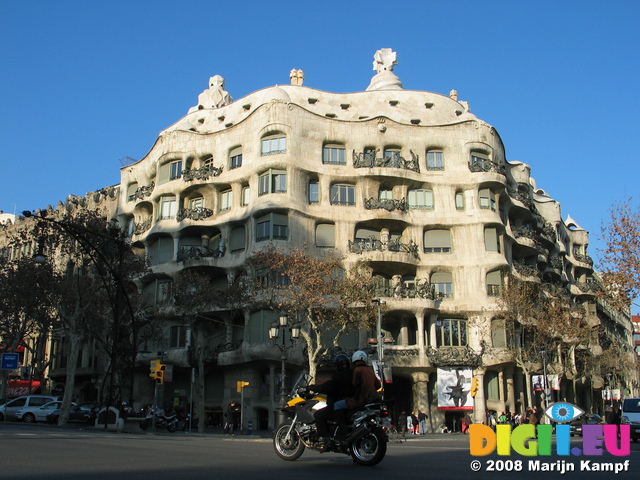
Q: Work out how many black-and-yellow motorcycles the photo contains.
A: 1